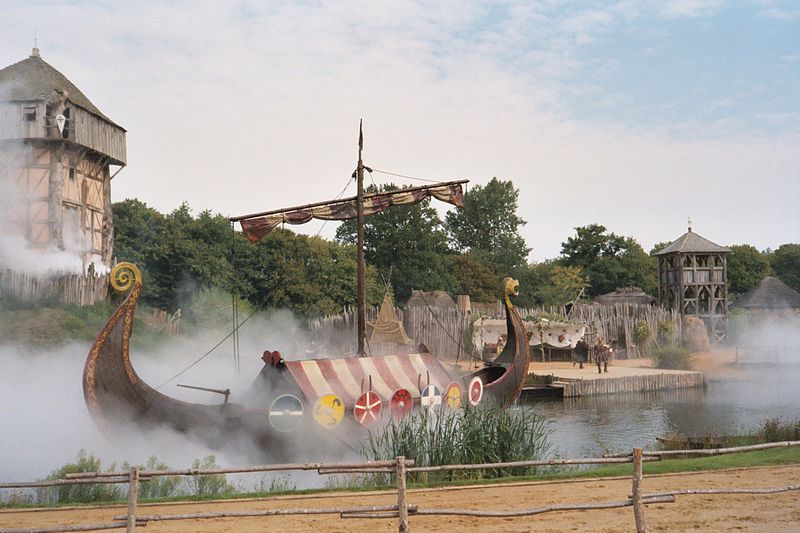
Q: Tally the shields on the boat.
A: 7